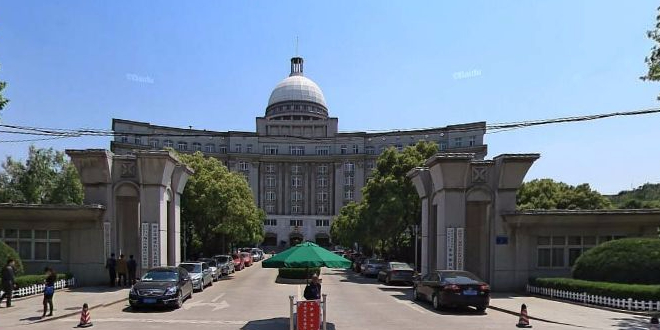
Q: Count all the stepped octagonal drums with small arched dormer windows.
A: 0